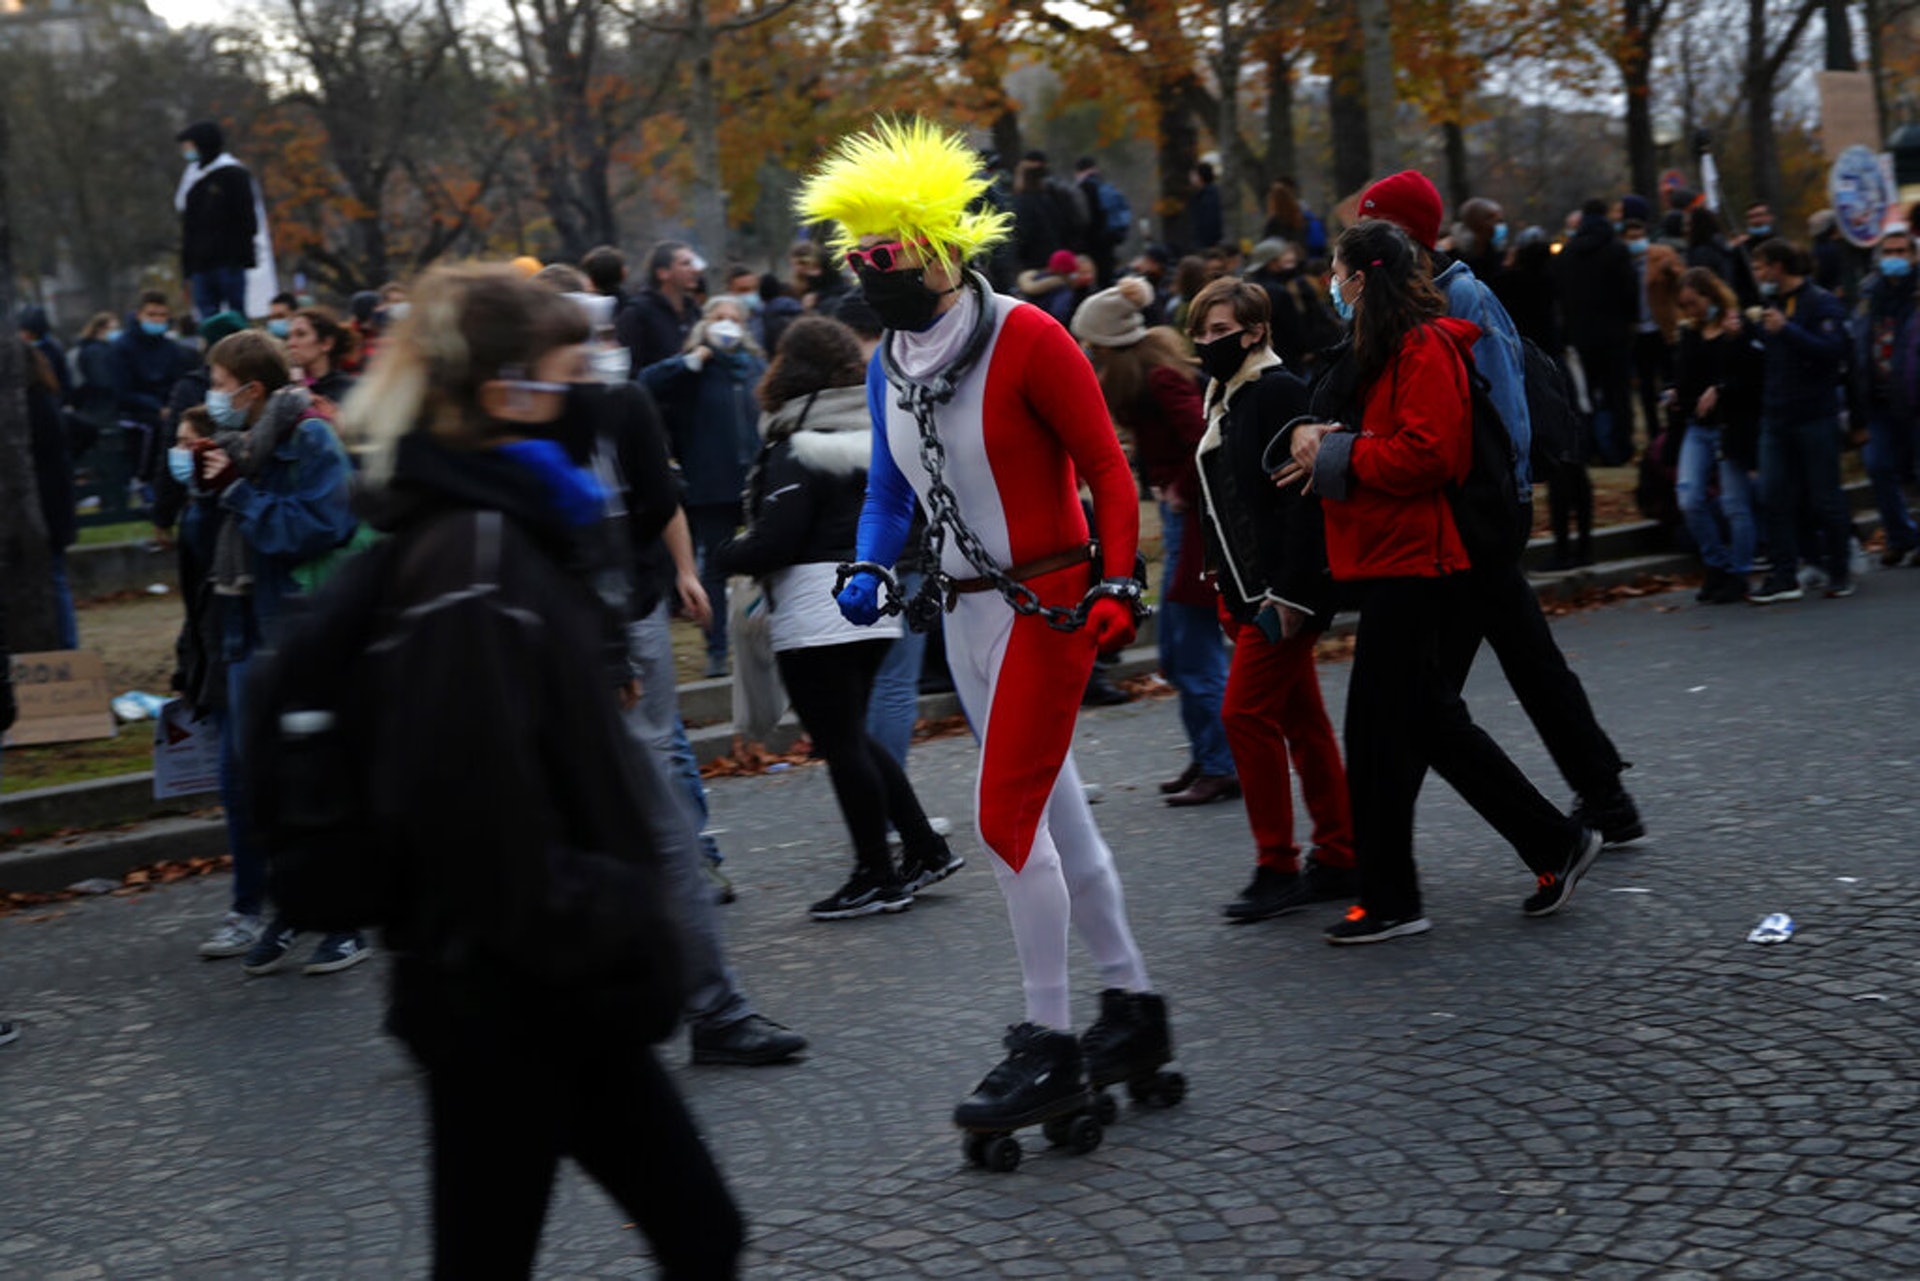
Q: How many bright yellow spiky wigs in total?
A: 1